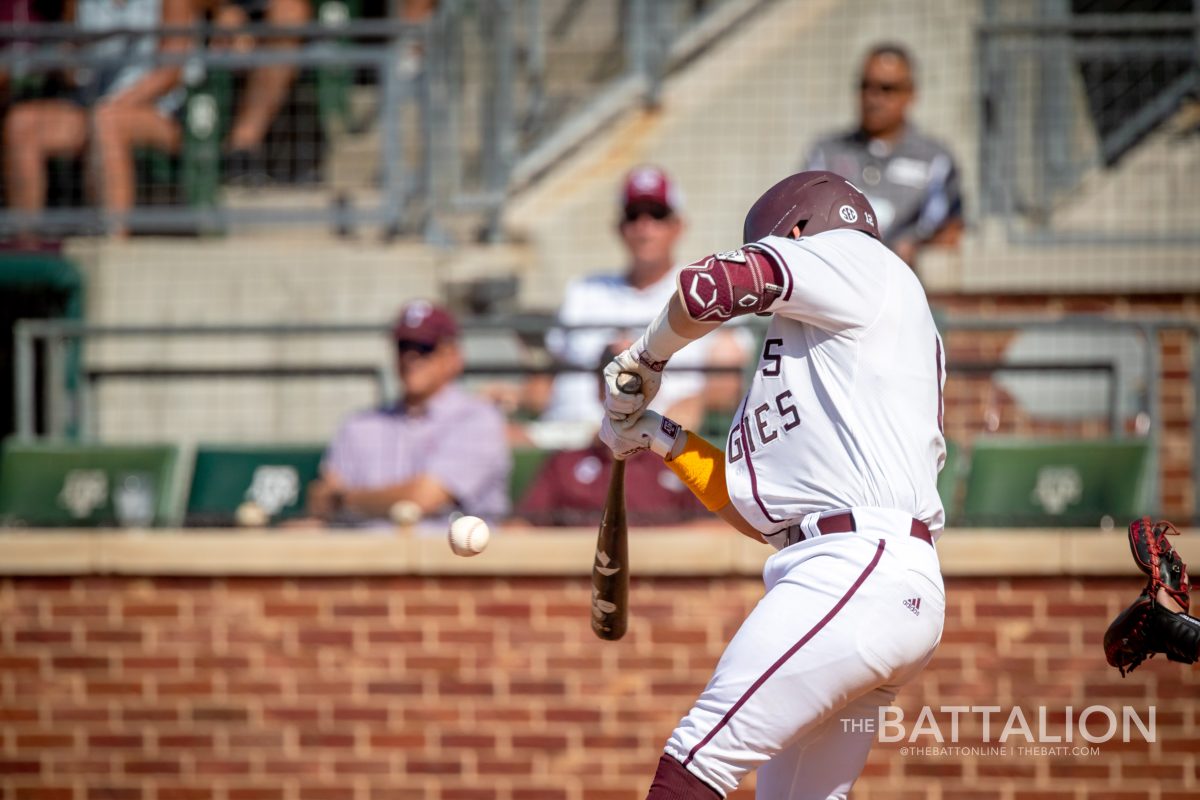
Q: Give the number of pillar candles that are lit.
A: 0